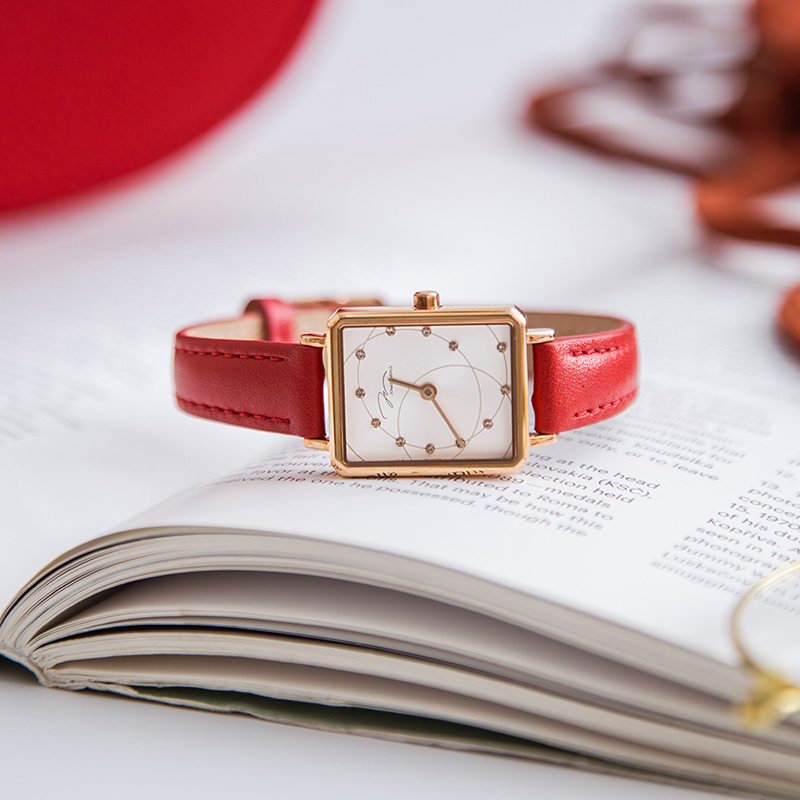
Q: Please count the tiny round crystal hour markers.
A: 12